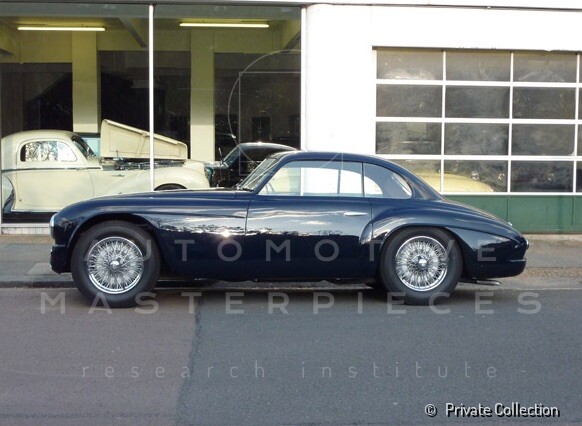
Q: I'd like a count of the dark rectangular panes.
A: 12